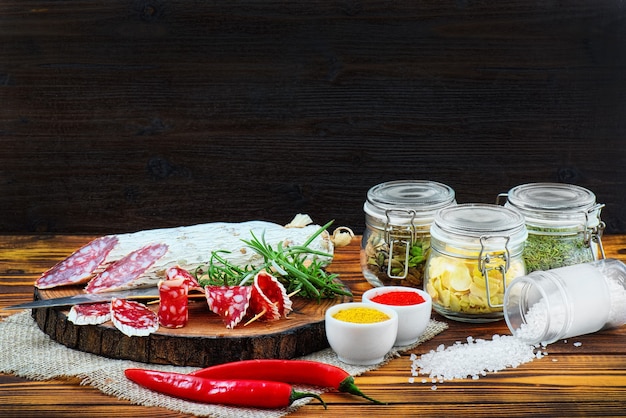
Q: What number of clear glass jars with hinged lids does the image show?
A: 3